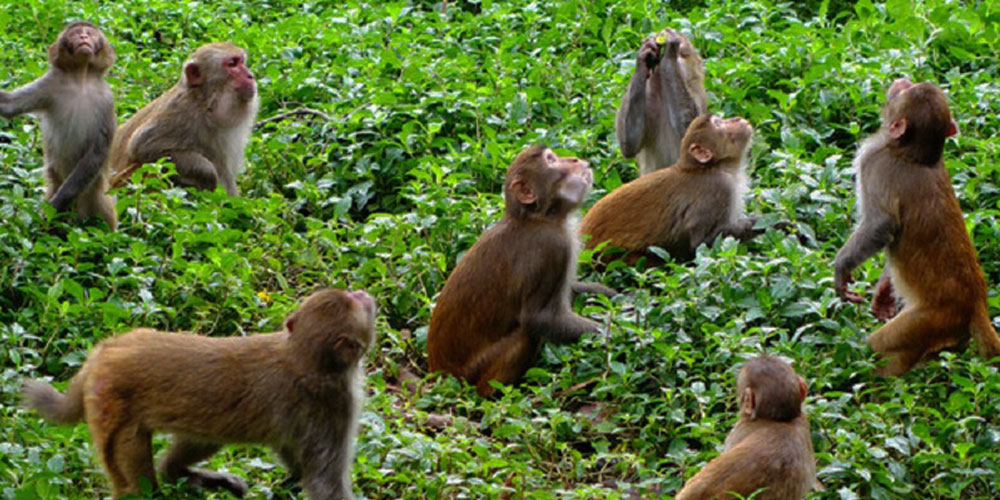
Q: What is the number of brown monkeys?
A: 8